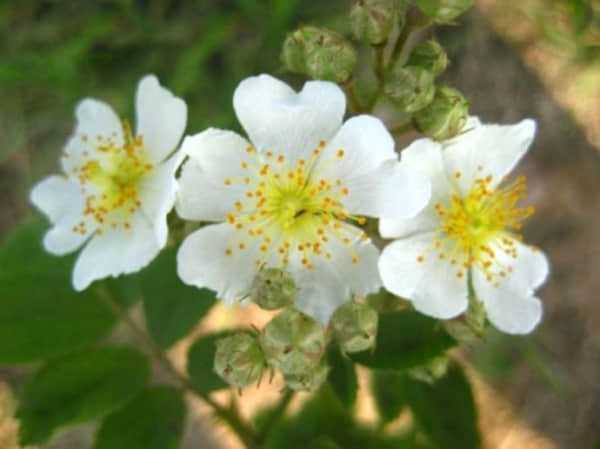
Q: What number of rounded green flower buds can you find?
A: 12